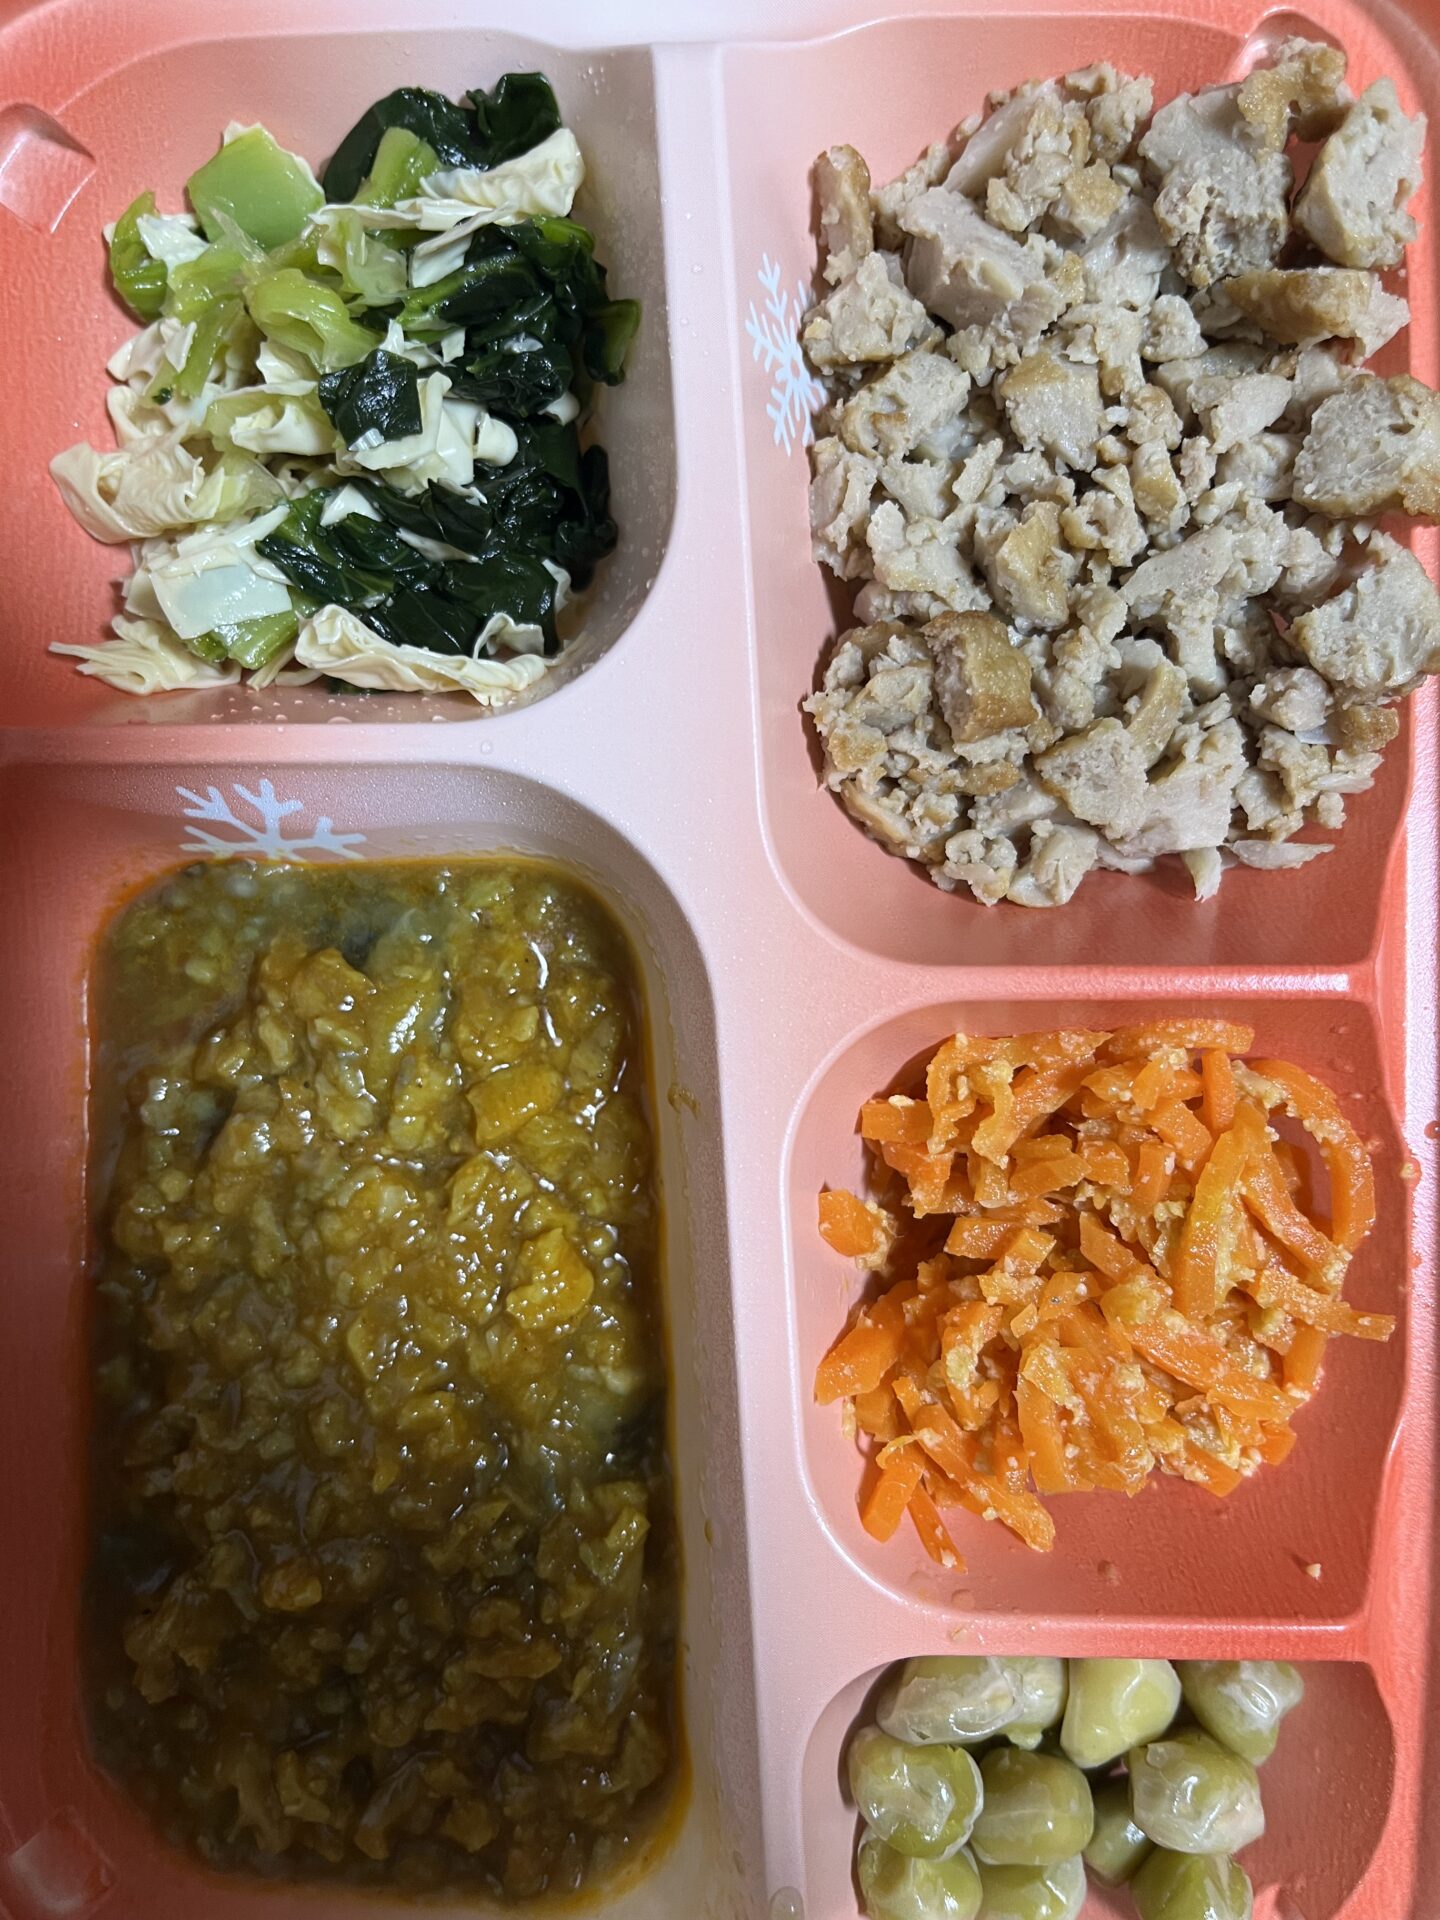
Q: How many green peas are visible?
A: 11